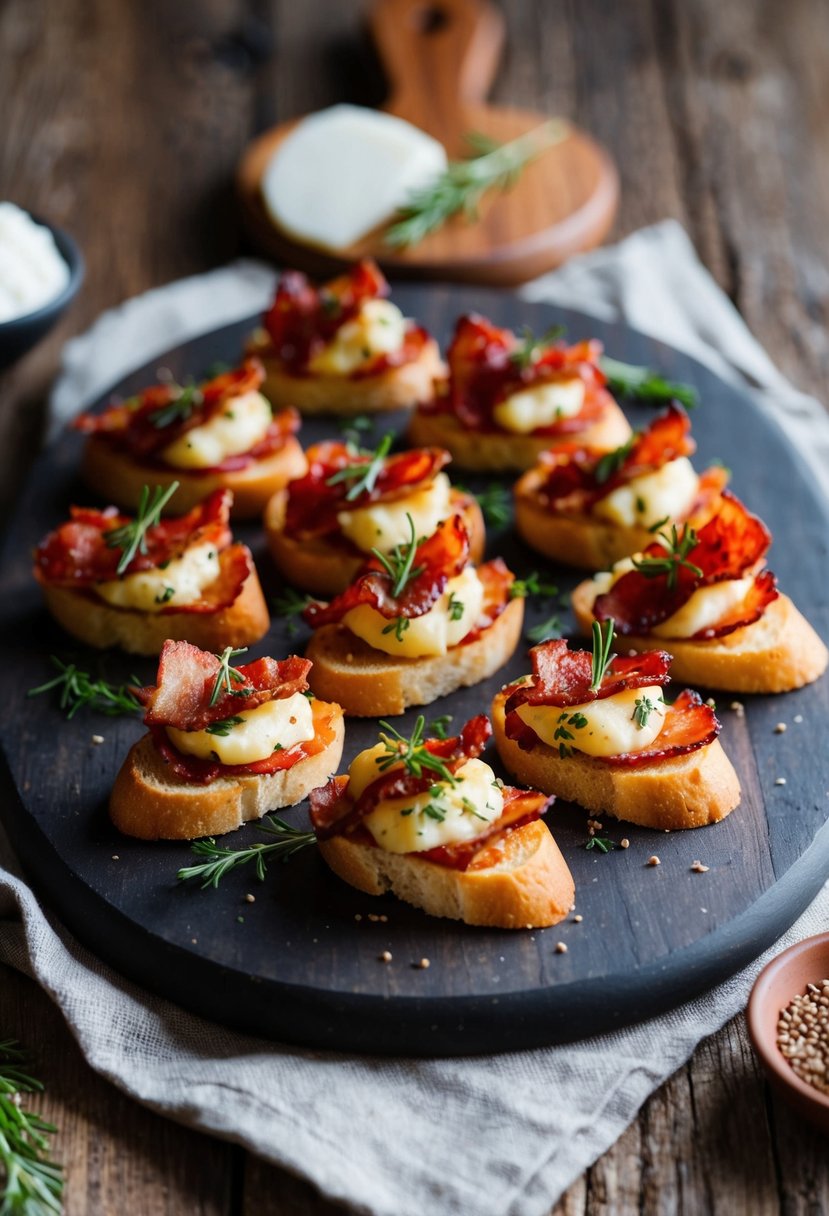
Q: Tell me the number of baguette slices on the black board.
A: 11